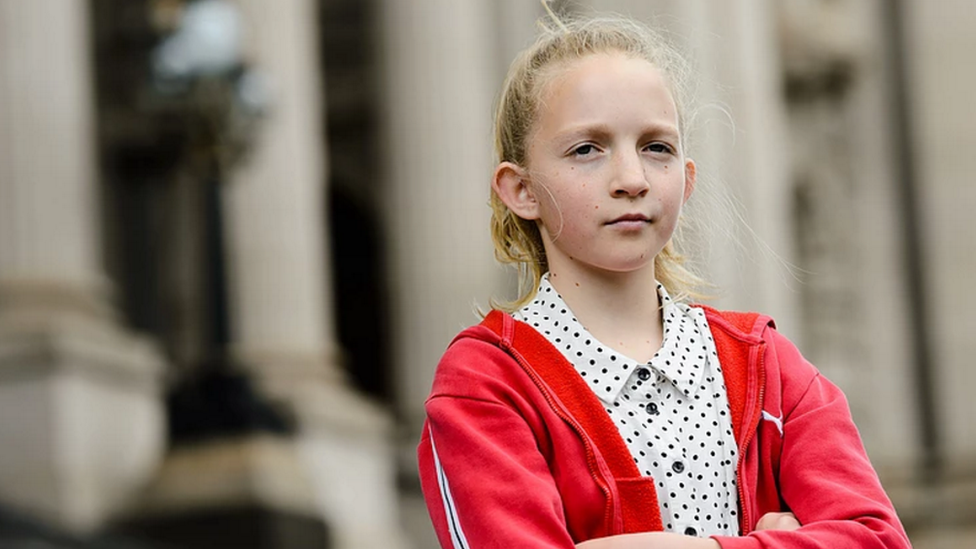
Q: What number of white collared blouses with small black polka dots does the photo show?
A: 1